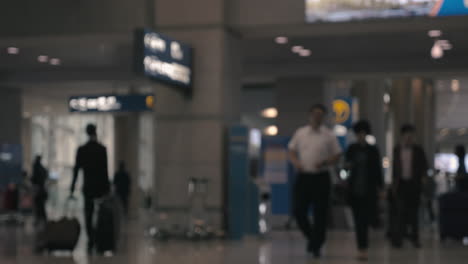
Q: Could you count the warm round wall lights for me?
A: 2